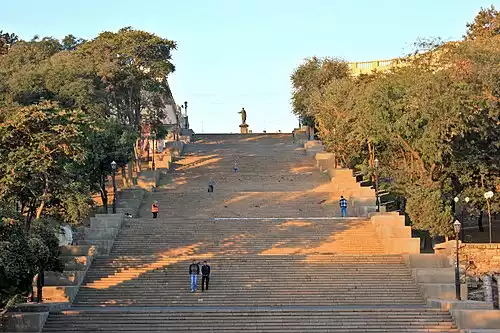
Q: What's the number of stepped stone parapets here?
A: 2